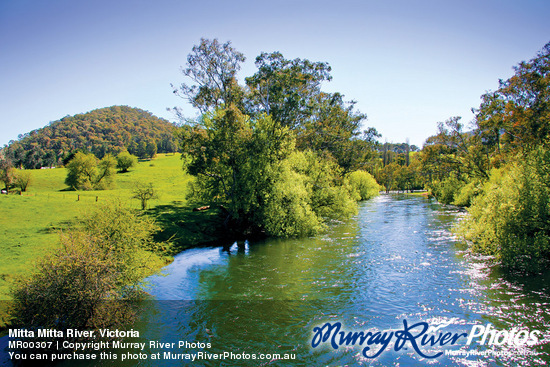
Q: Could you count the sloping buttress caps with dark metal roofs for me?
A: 0